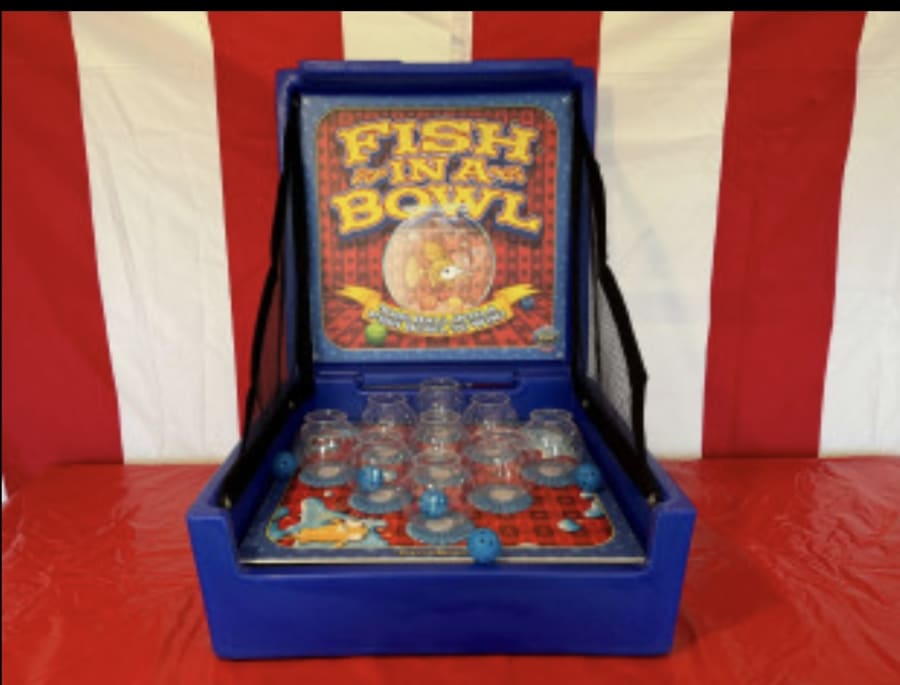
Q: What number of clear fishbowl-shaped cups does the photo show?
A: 9